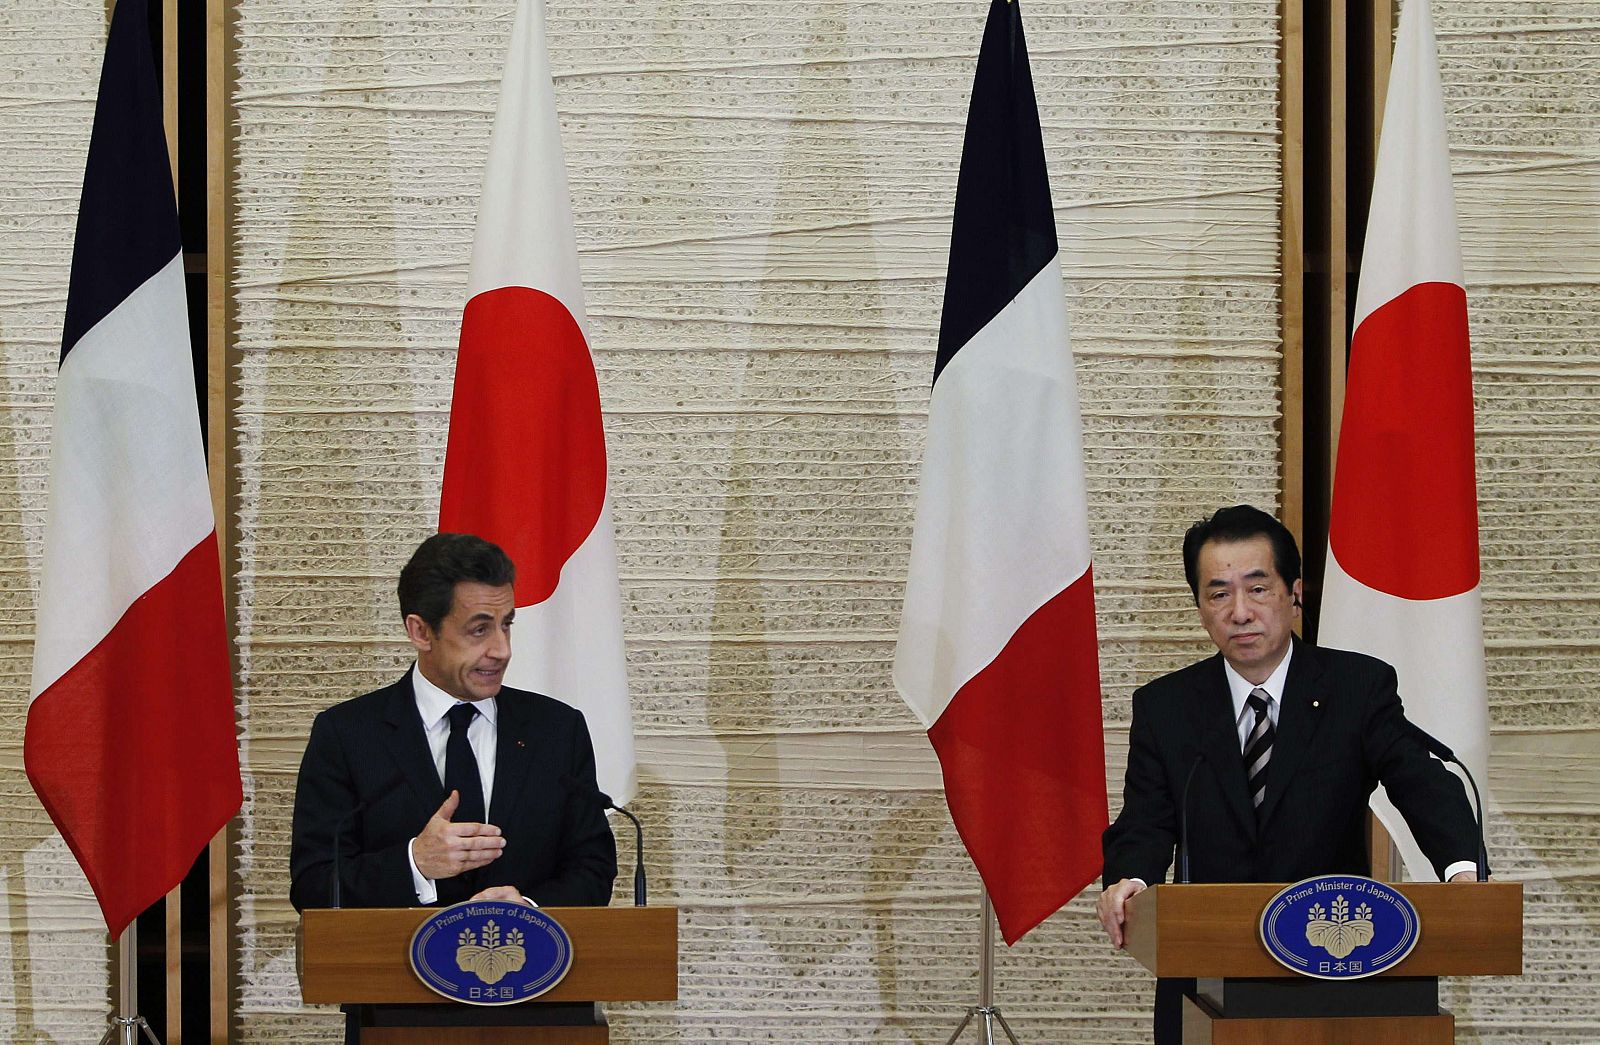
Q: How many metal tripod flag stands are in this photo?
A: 2